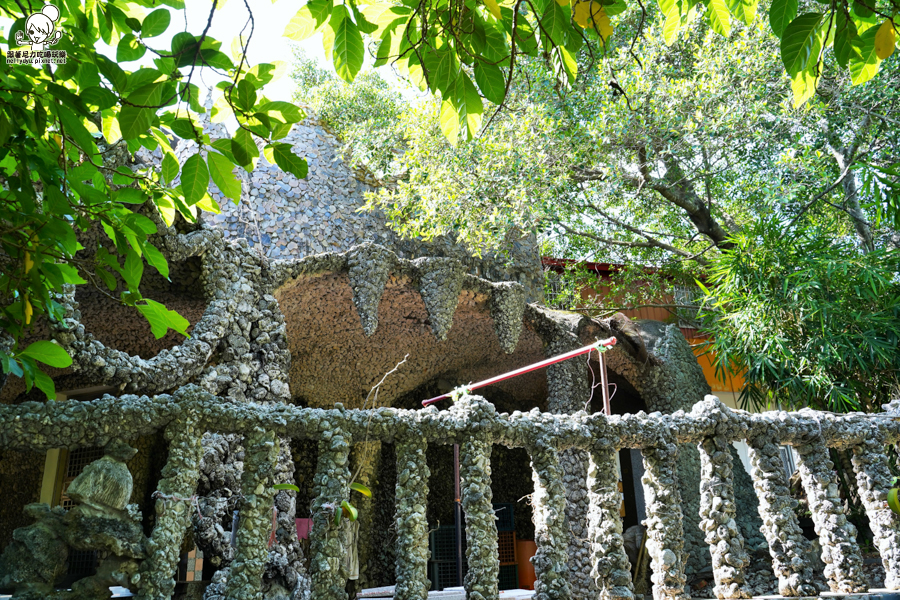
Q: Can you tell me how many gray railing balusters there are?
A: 12